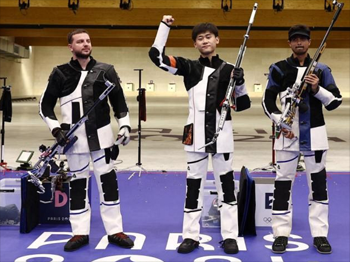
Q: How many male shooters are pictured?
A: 3